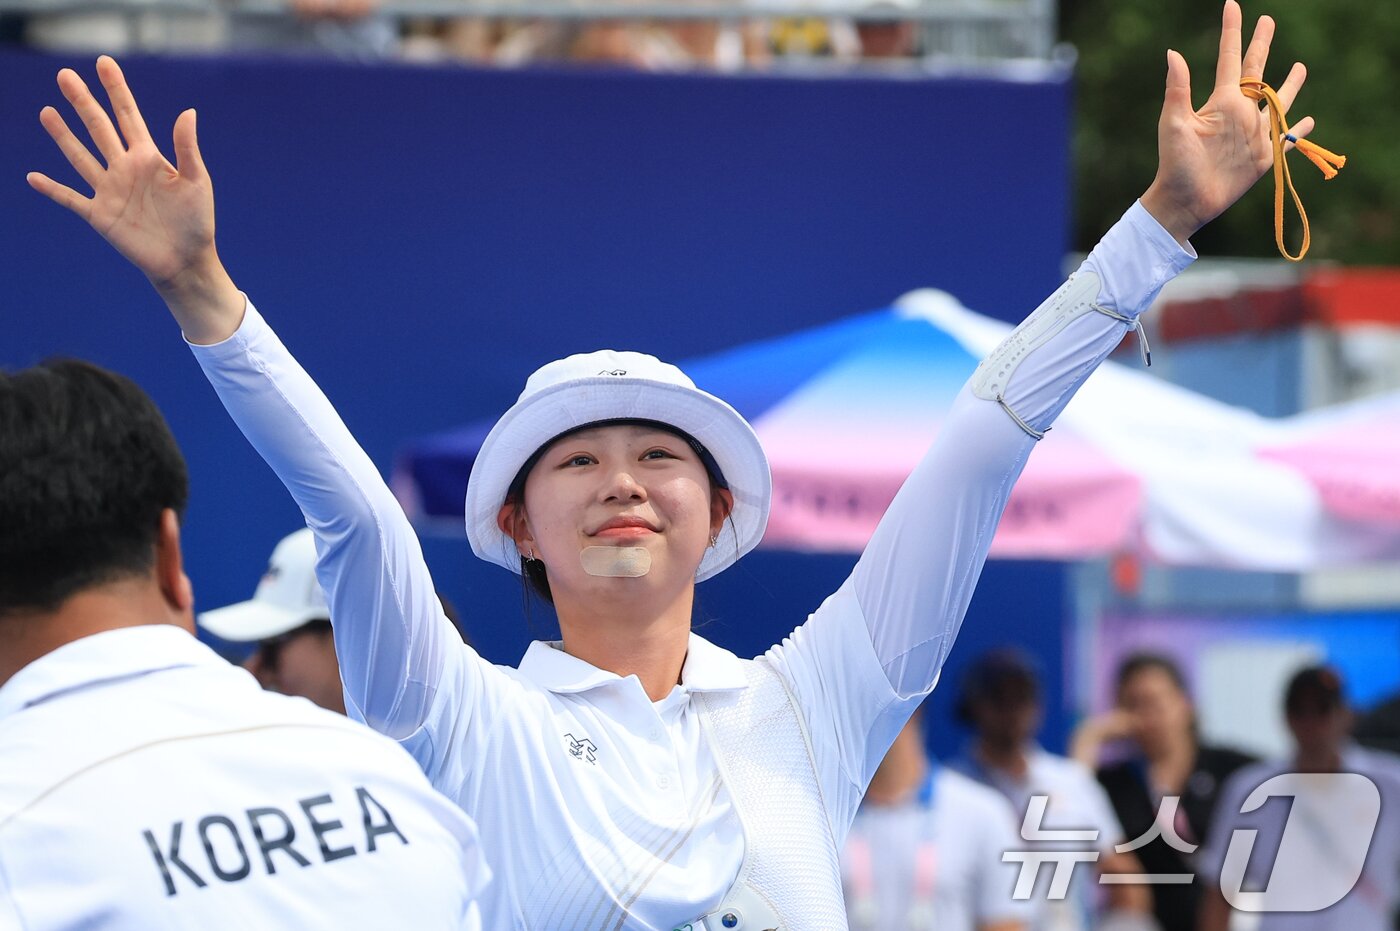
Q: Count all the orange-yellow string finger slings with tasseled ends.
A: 1